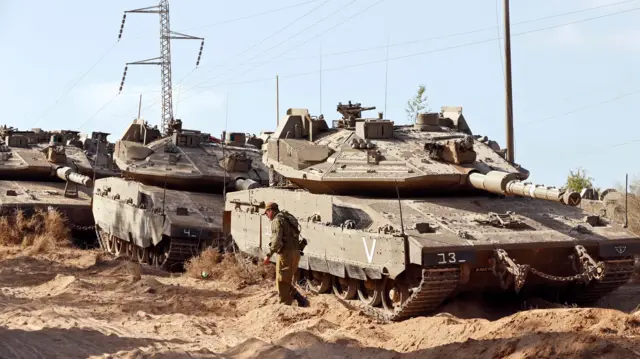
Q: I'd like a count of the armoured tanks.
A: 3